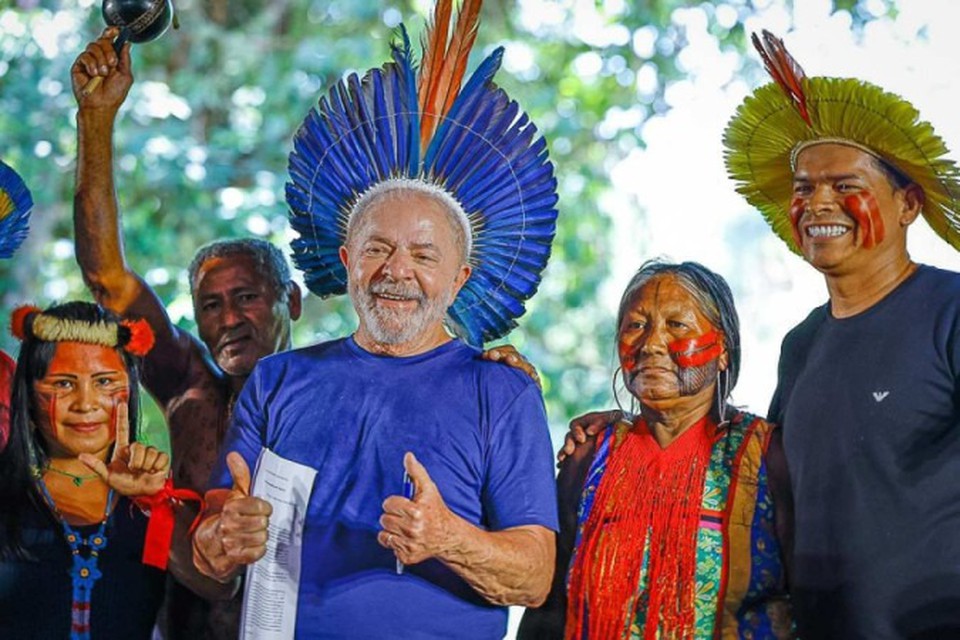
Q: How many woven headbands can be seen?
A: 1